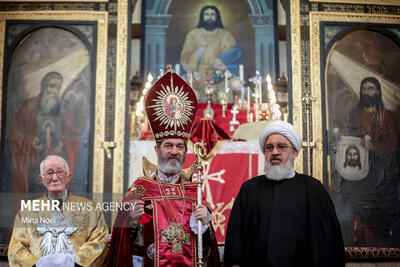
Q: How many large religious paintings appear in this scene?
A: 3